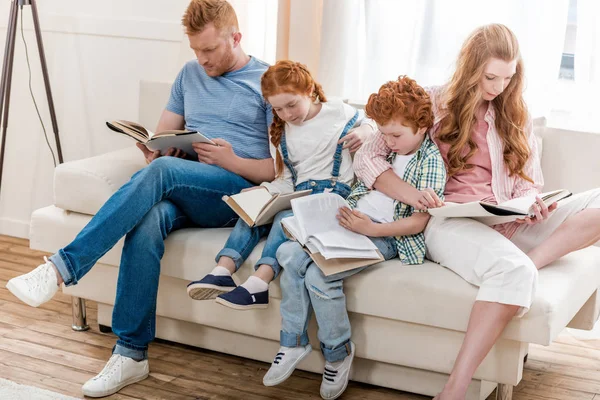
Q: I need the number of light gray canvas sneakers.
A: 2